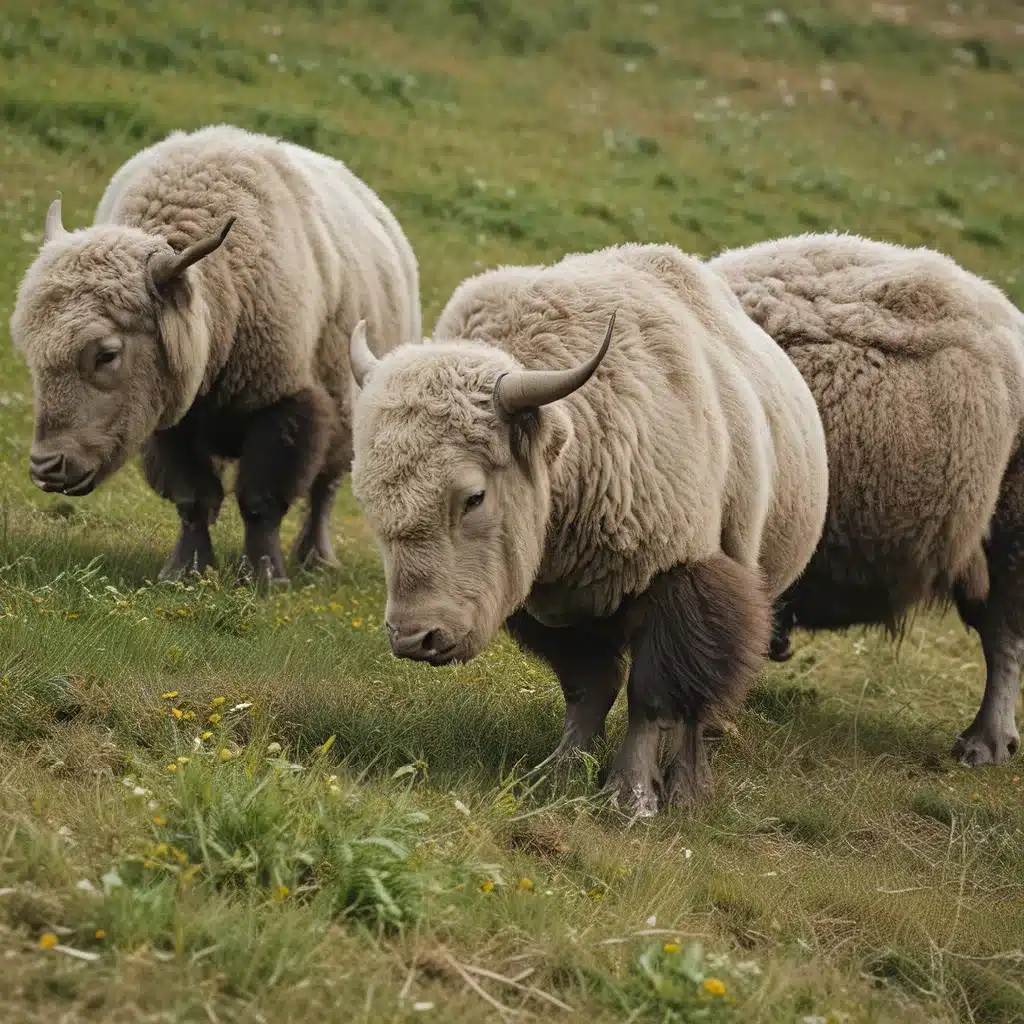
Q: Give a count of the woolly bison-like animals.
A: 3